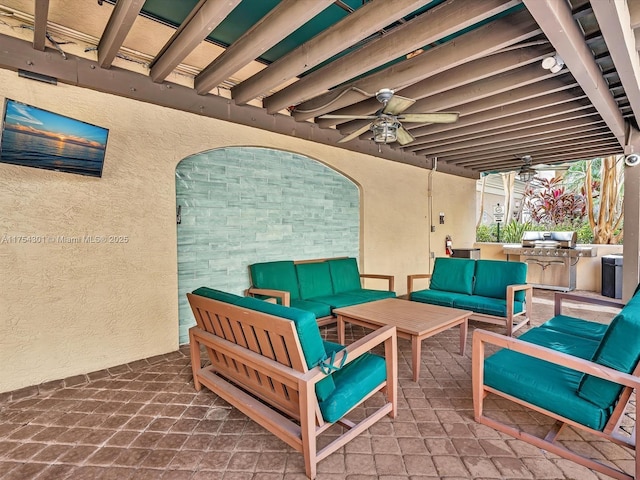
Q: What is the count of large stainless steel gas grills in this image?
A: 1